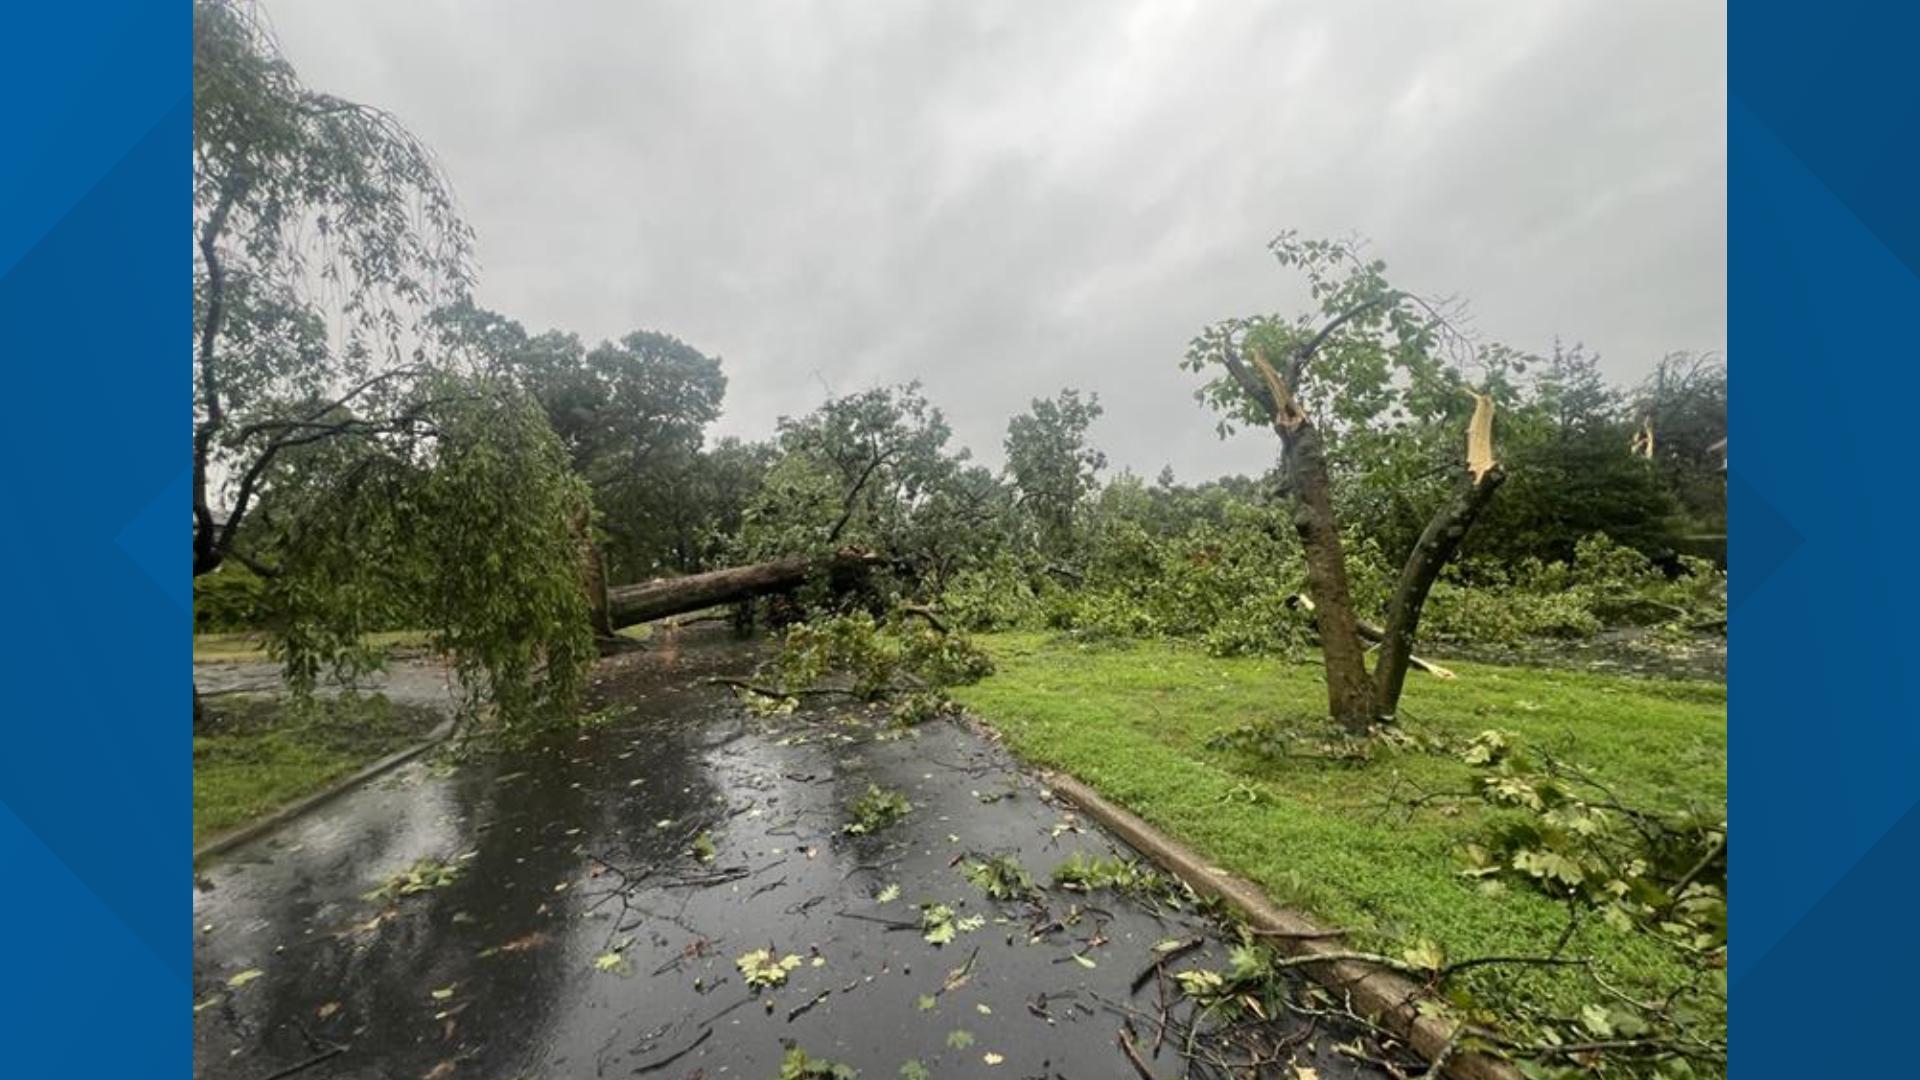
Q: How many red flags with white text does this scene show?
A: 0